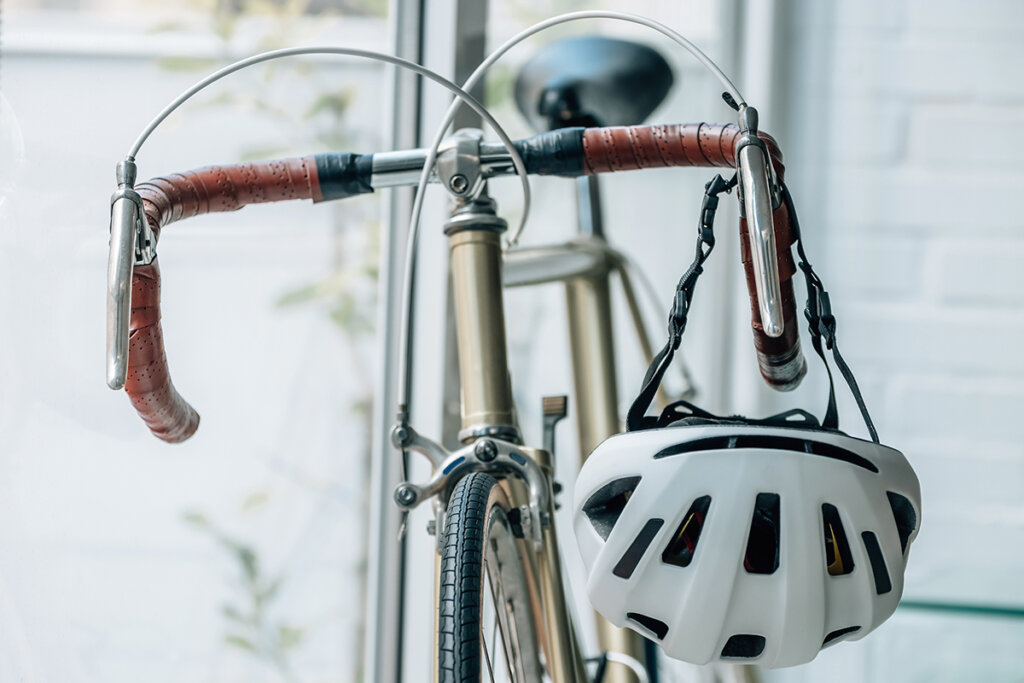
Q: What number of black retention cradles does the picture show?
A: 1